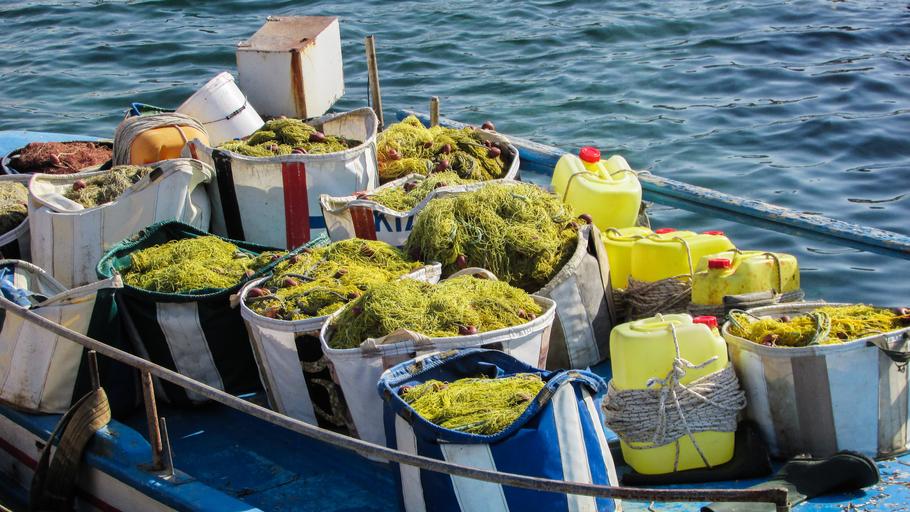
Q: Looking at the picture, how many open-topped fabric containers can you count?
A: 13